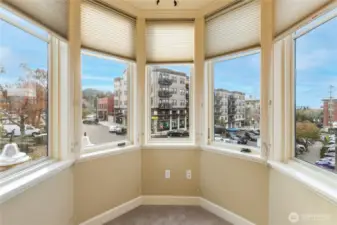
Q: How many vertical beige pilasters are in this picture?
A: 4